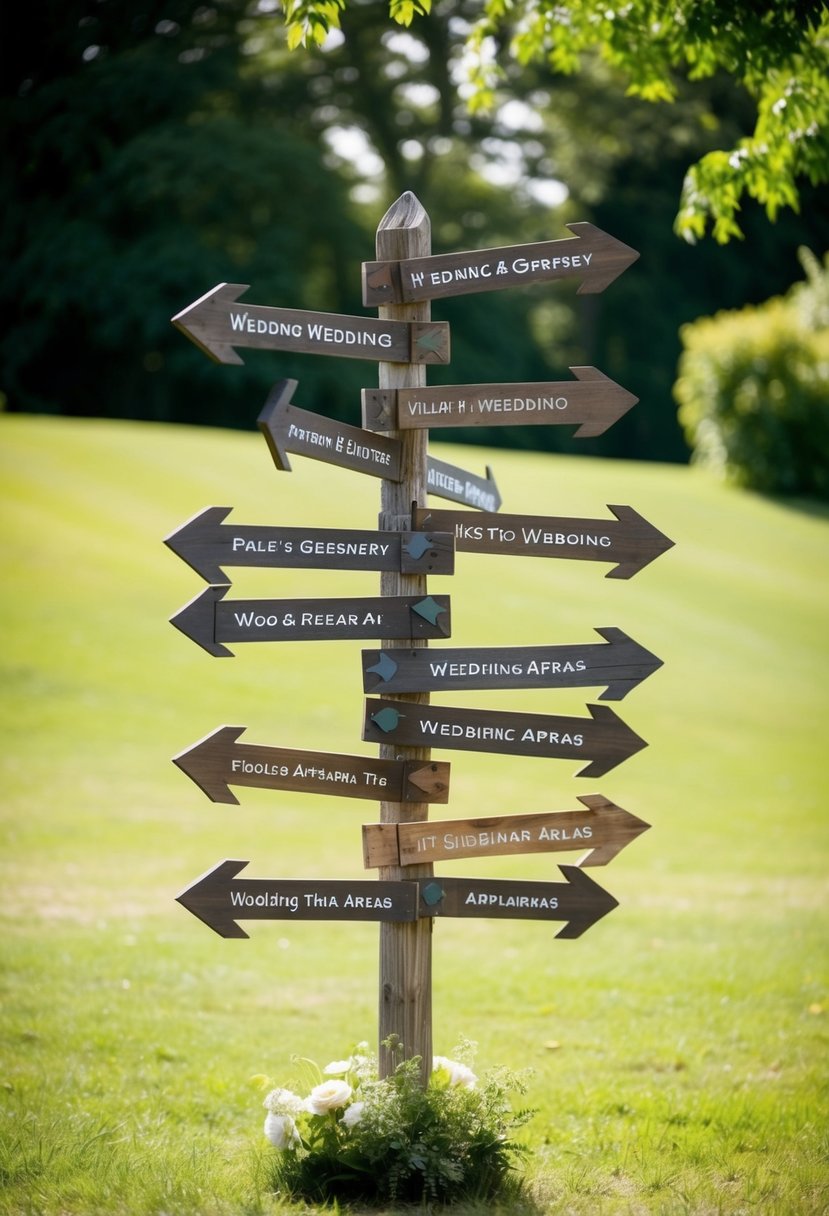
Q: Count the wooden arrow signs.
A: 14